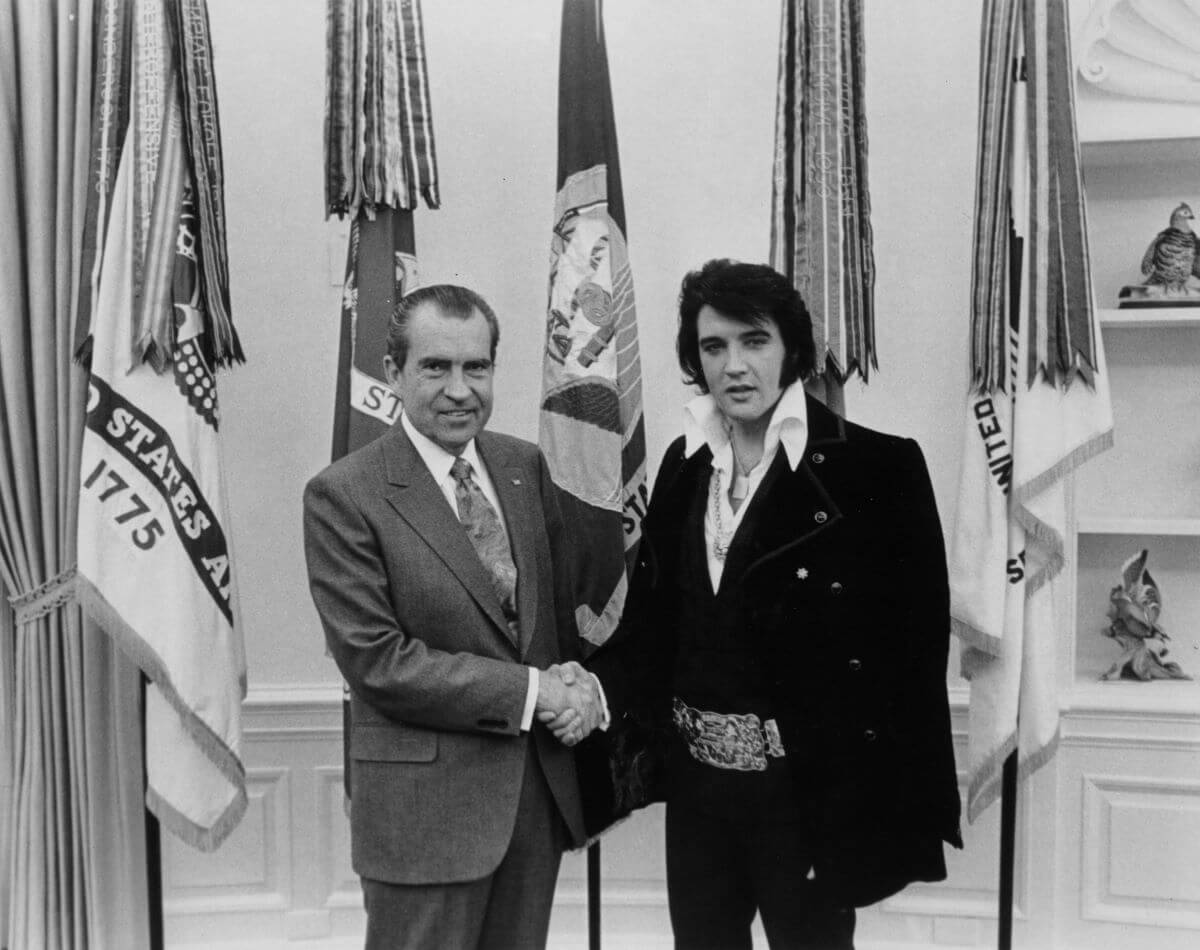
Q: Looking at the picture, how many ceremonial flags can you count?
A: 5